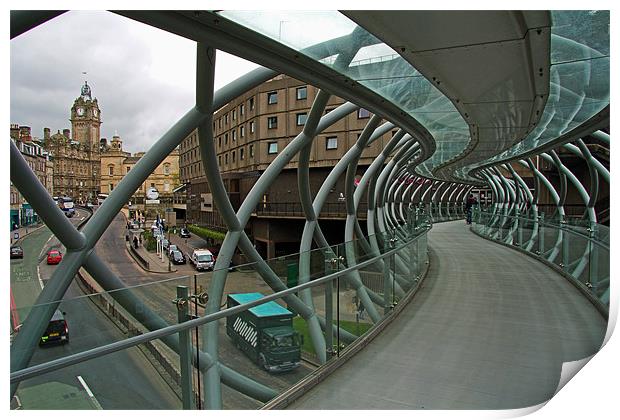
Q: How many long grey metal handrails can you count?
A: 2